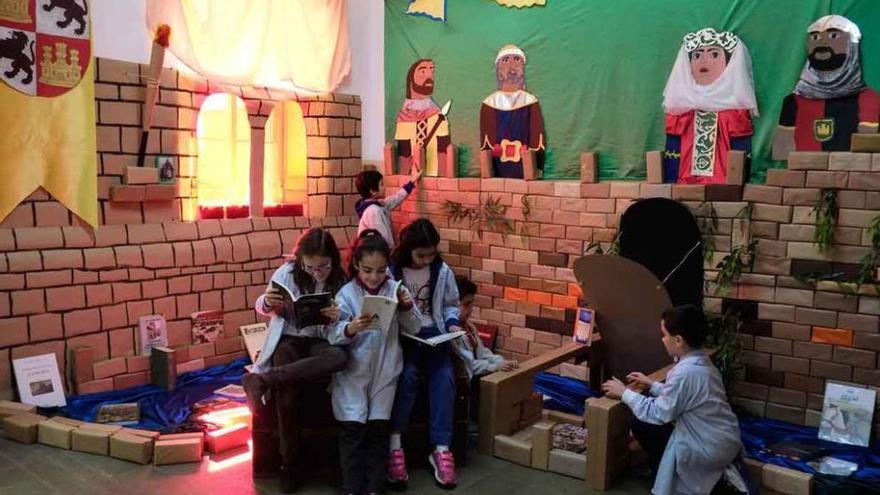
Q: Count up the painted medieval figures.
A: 4